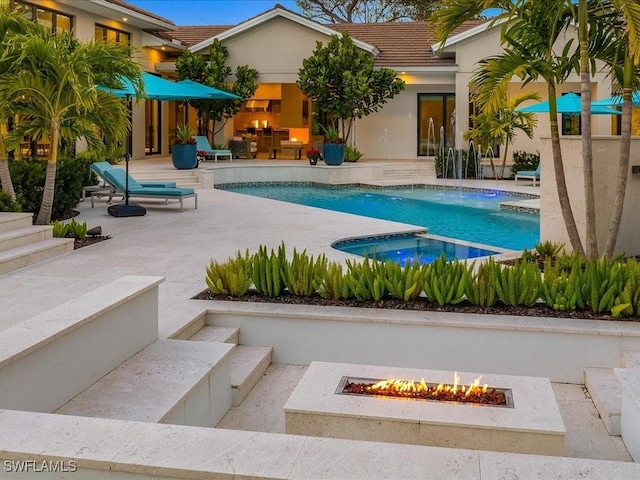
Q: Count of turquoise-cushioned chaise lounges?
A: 4